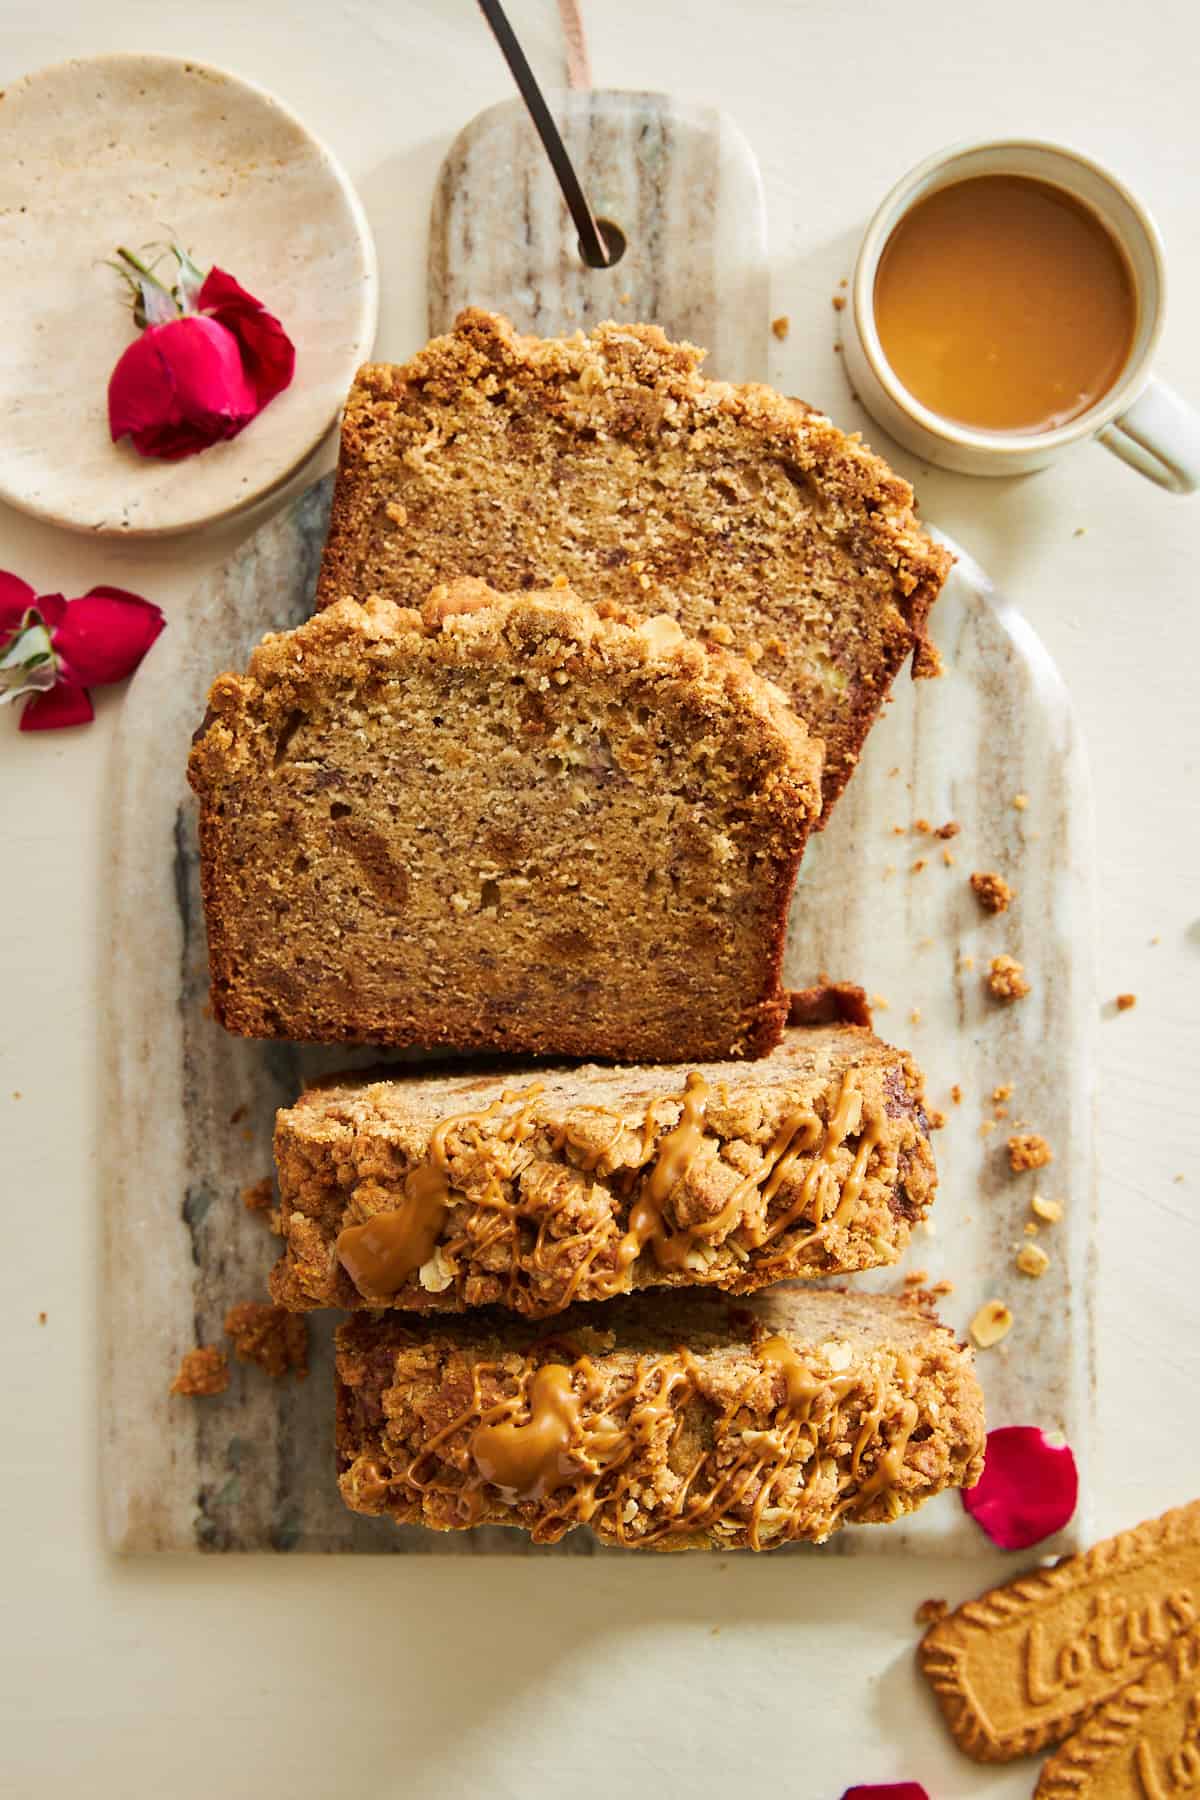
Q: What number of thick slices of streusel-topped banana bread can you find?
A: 4